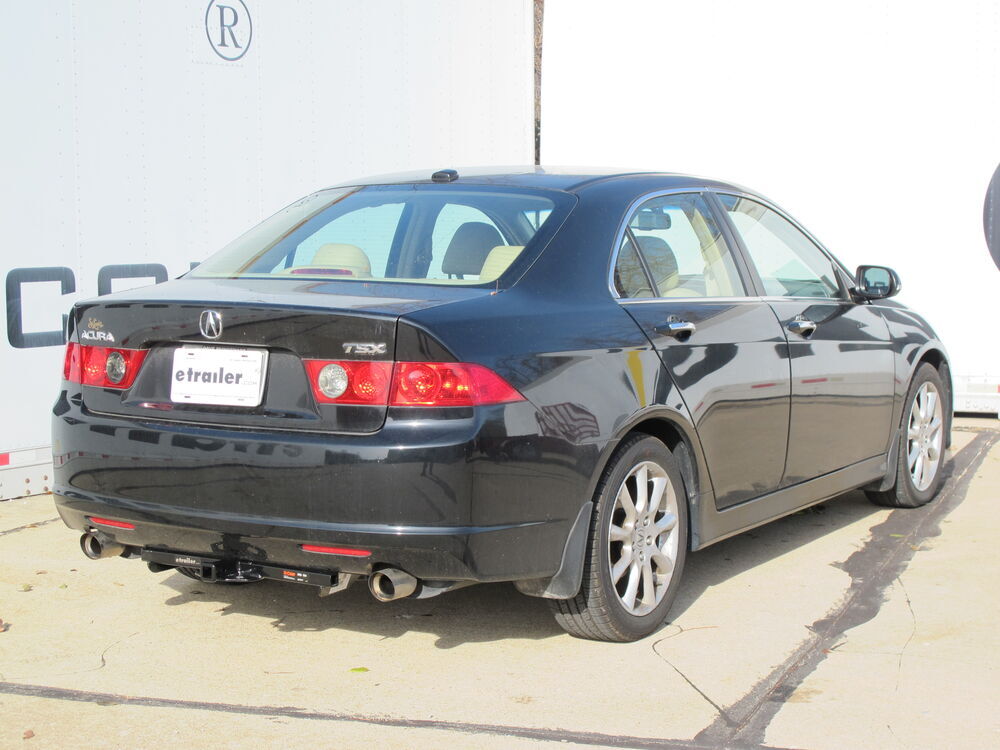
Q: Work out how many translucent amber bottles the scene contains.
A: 0